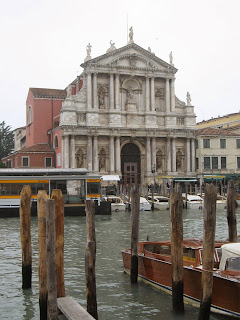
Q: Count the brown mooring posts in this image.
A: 9